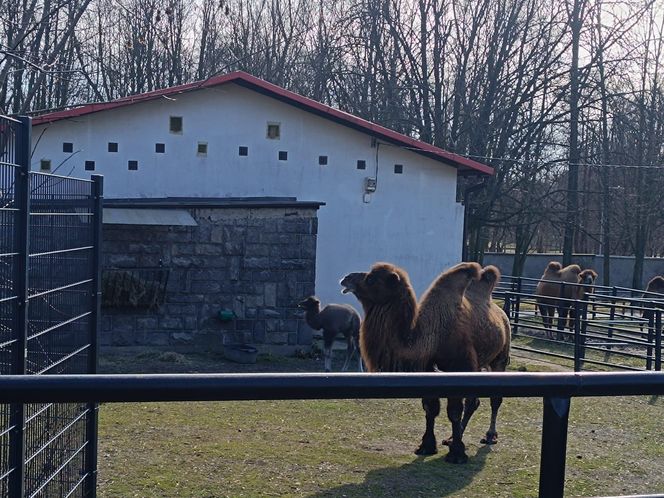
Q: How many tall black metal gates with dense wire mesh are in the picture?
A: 2